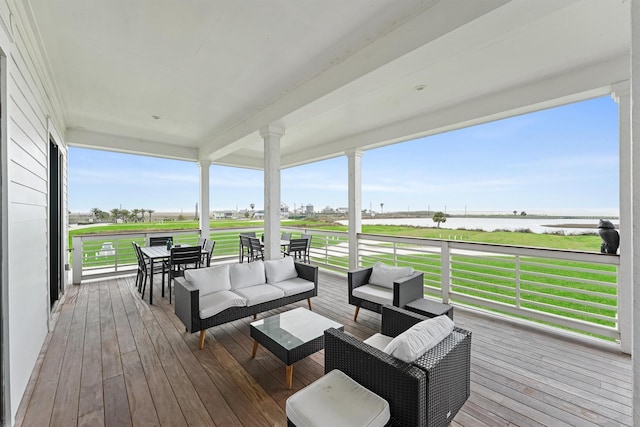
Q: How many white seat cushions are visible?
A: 6